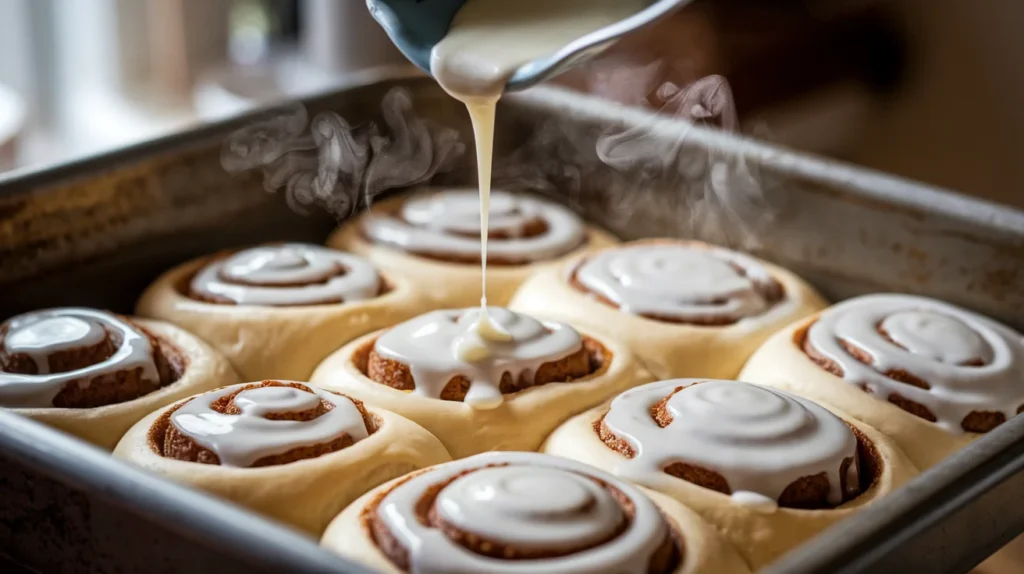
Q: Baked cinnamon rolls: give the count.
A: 9